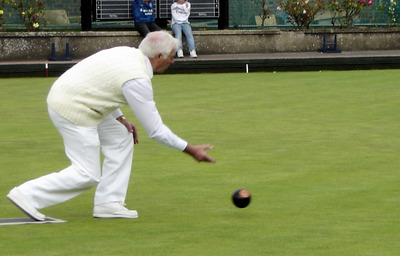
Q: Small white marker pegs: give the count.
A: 2